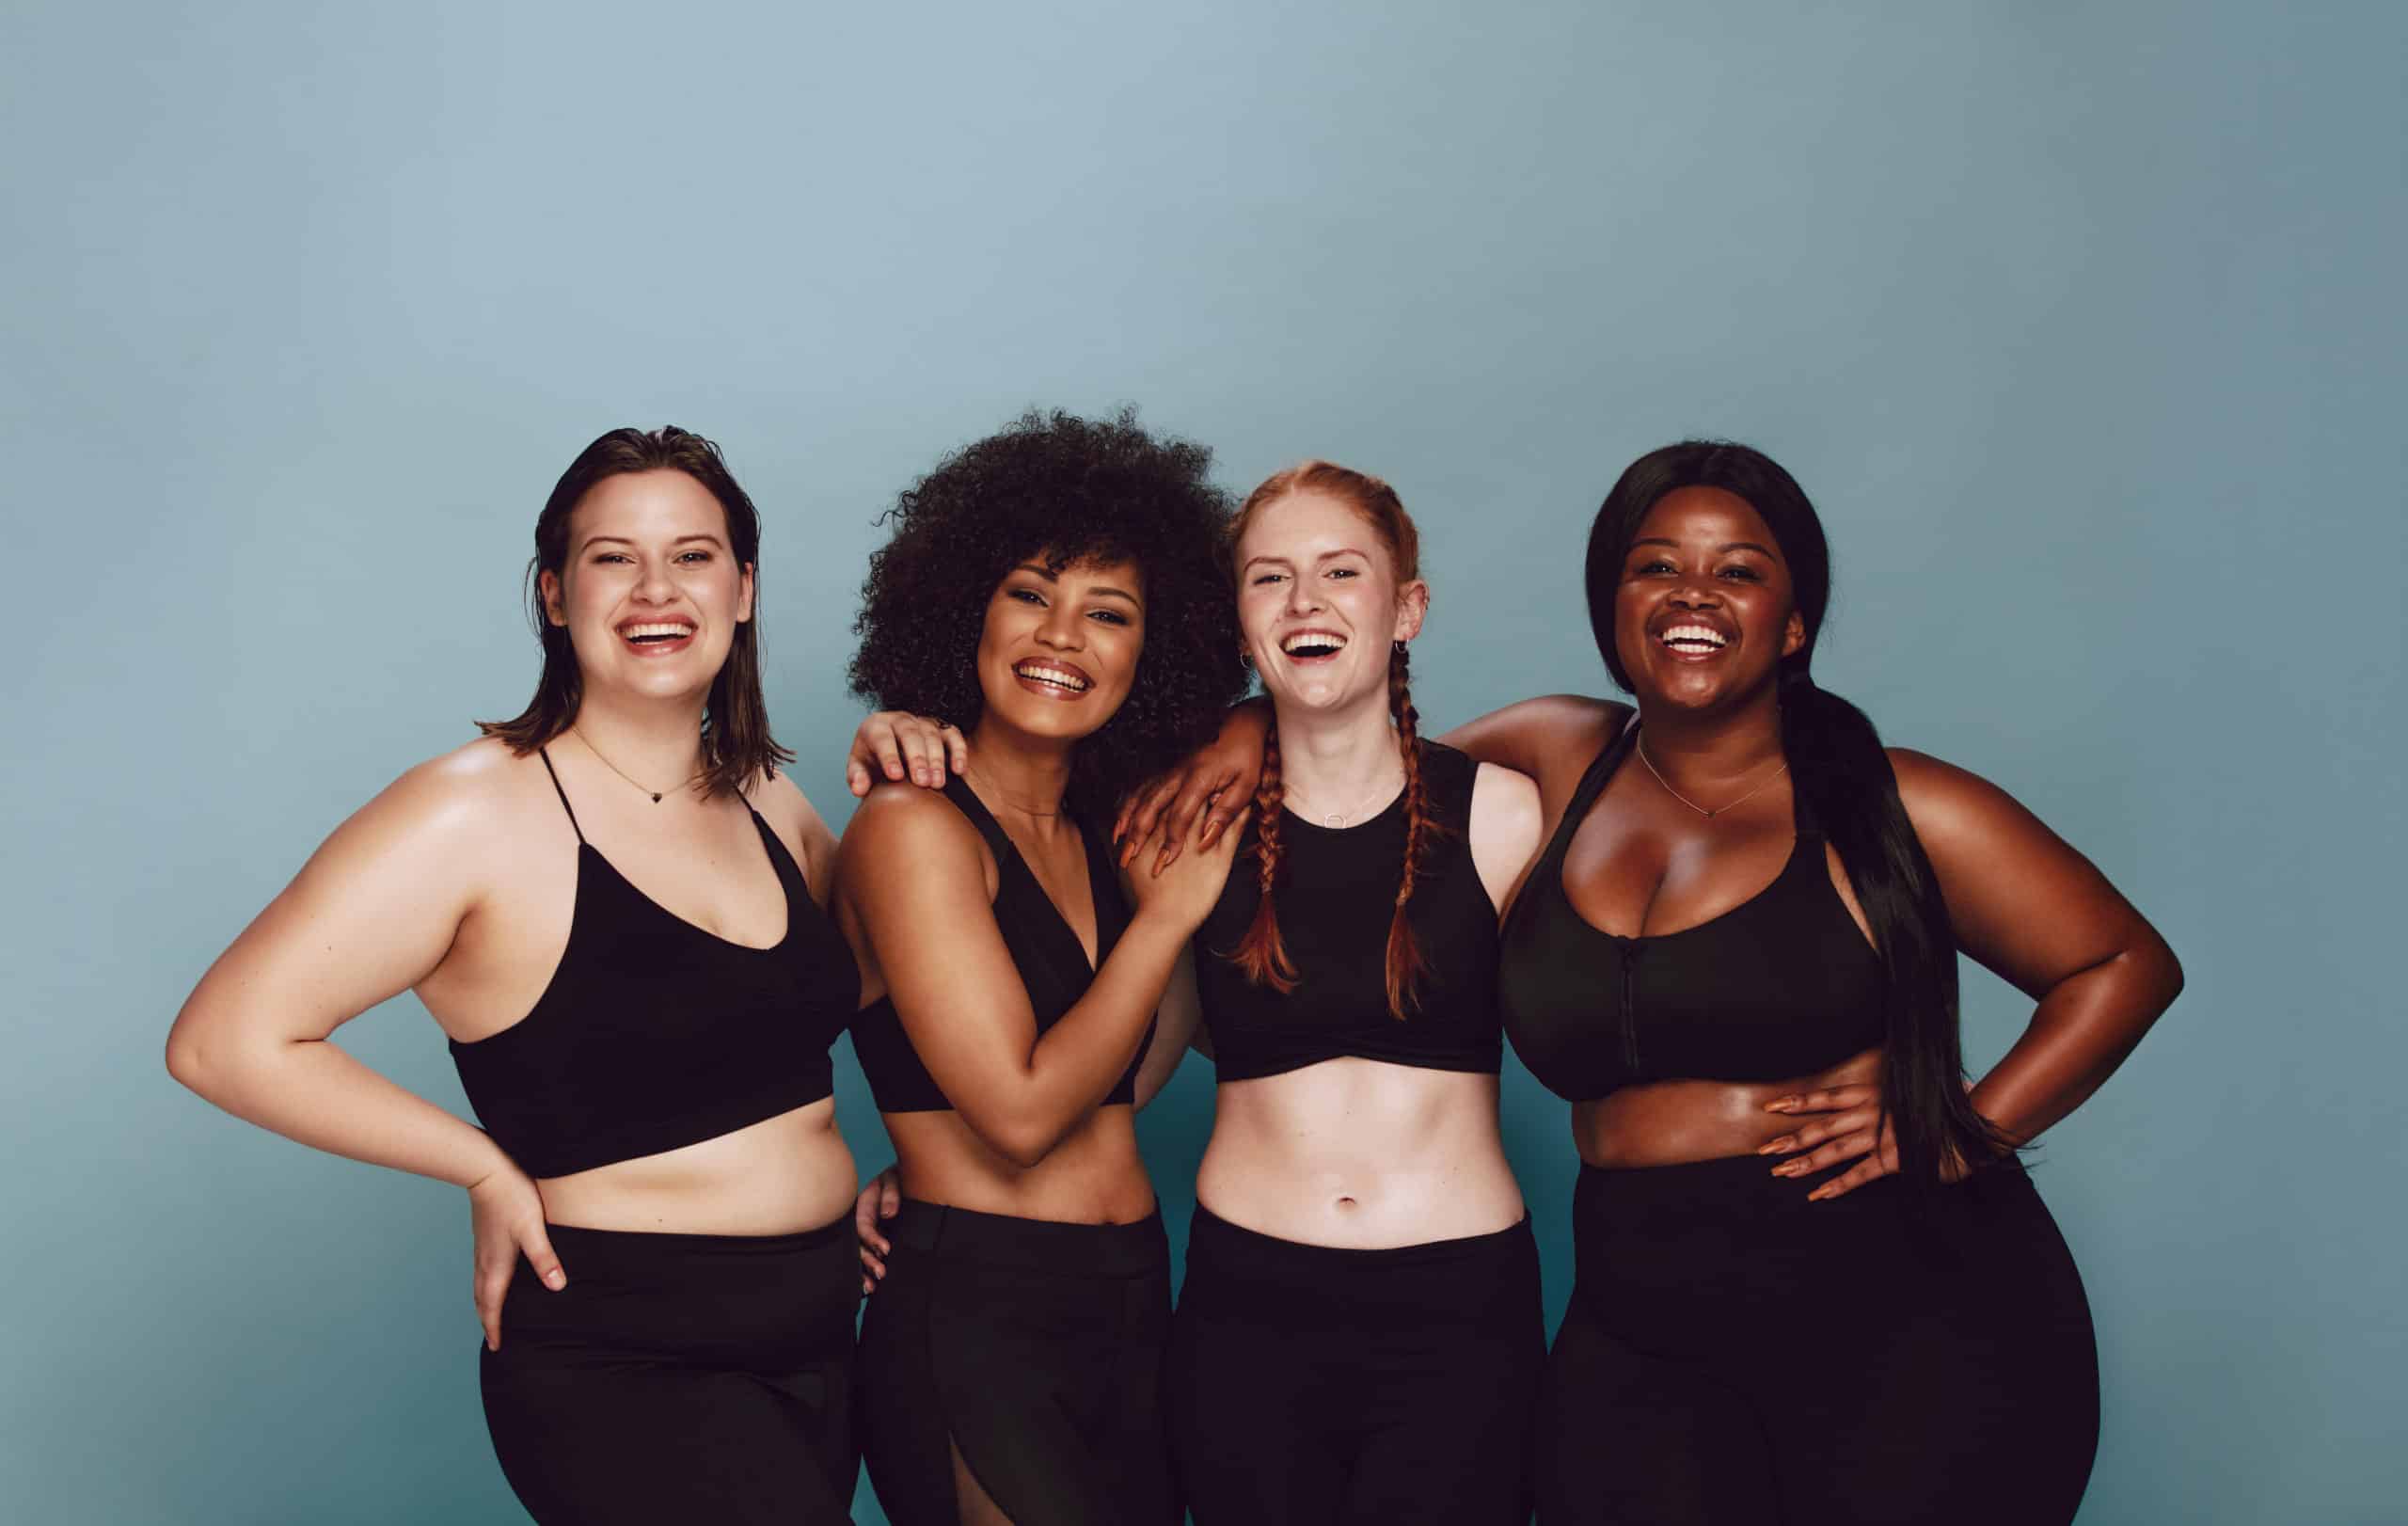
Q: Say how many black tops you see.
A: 4